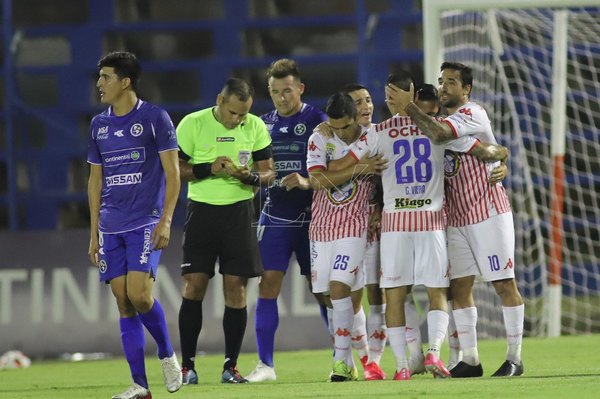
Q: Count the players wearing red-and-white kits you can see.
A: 5